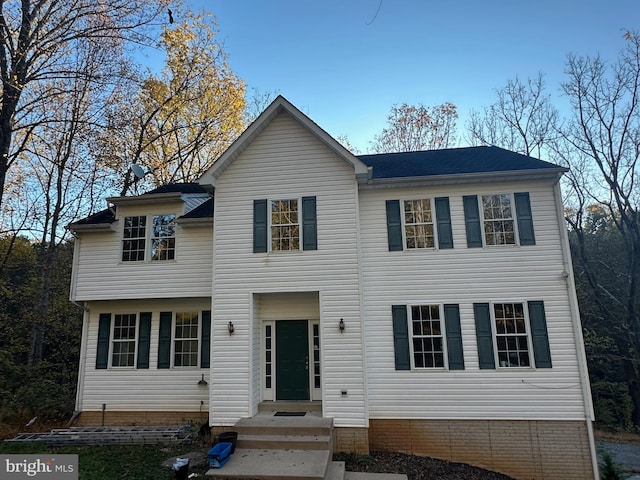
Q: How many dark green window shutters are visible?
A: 14